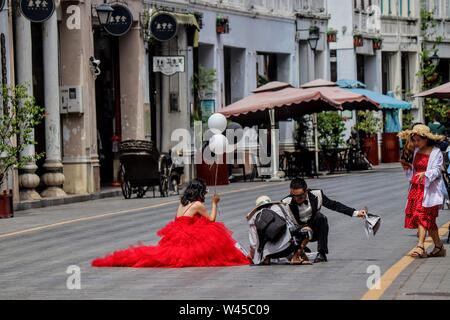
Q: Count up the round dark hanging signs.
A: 3